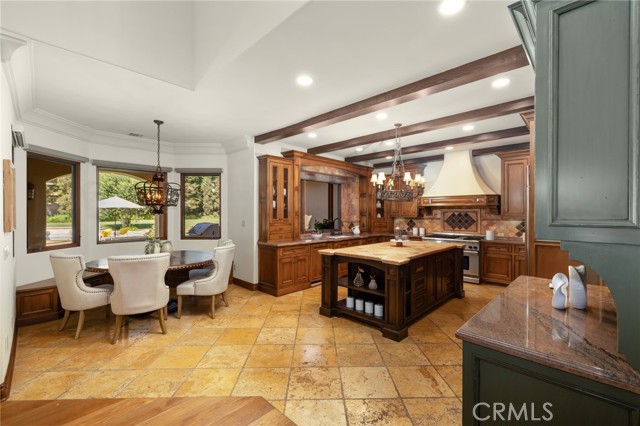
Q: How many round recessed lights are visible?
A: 10